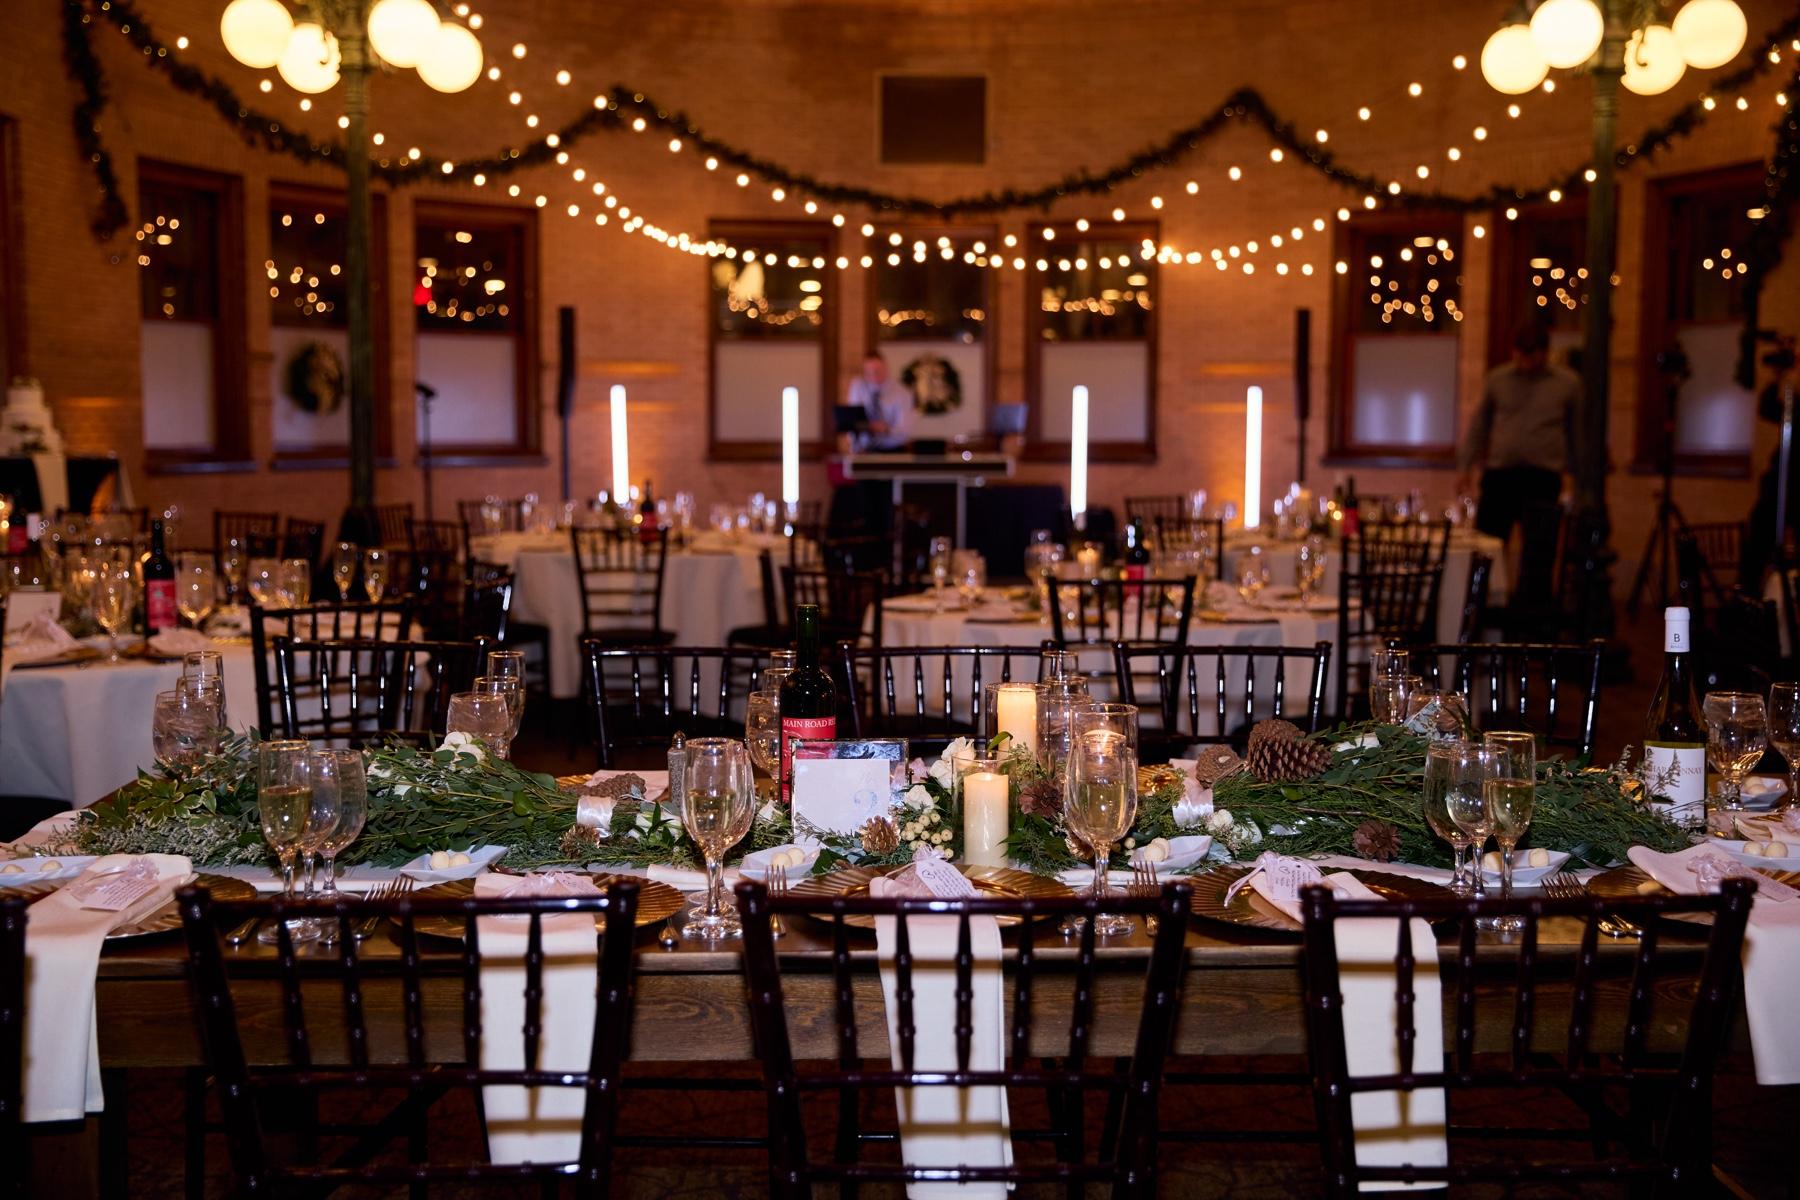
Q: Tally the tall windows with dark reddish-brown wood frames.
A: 9